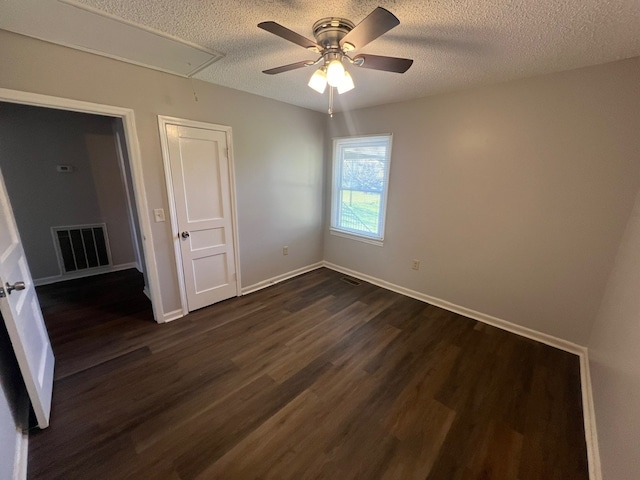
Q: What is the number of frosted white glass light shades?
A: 3